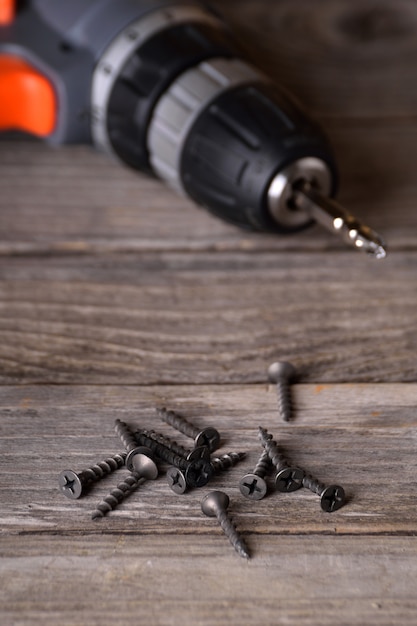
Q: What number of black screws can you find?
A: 12